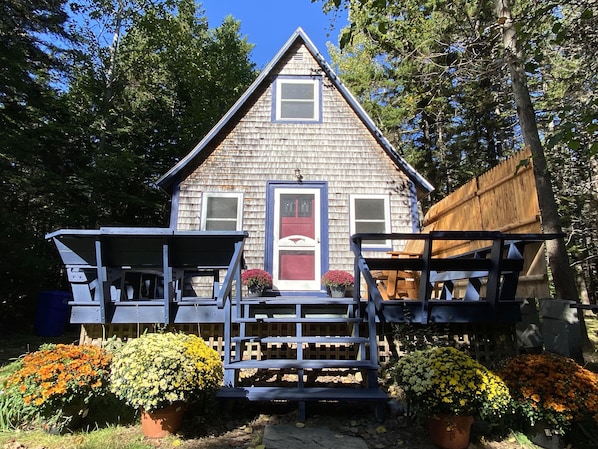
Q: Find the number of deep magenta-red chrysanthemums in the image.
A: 2